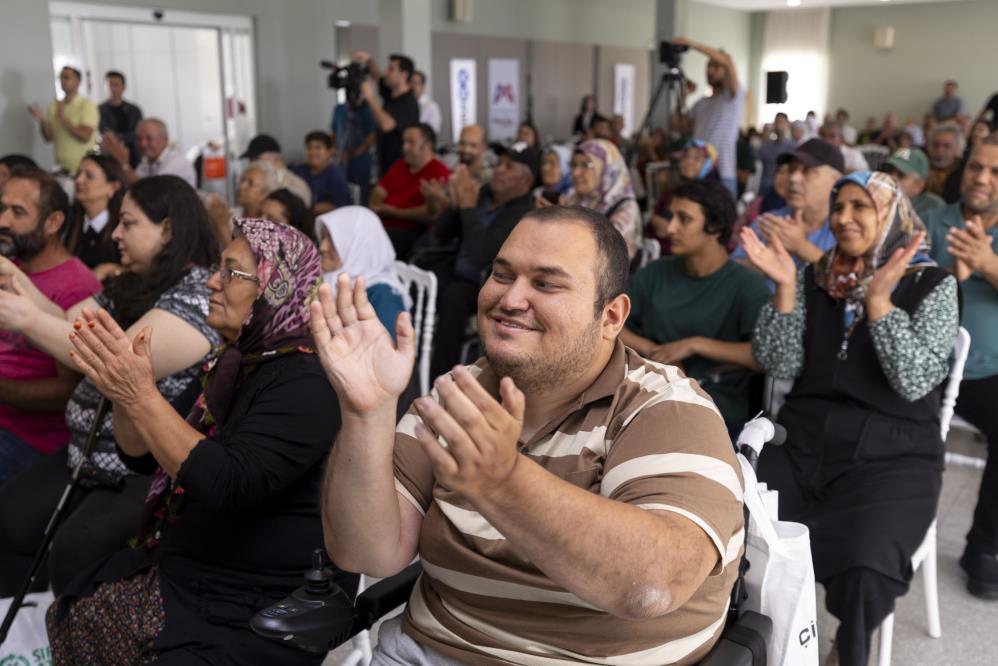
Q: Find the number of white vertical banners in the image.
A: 3